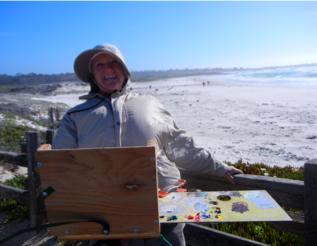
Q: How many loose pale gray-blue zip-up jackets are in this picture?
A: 1